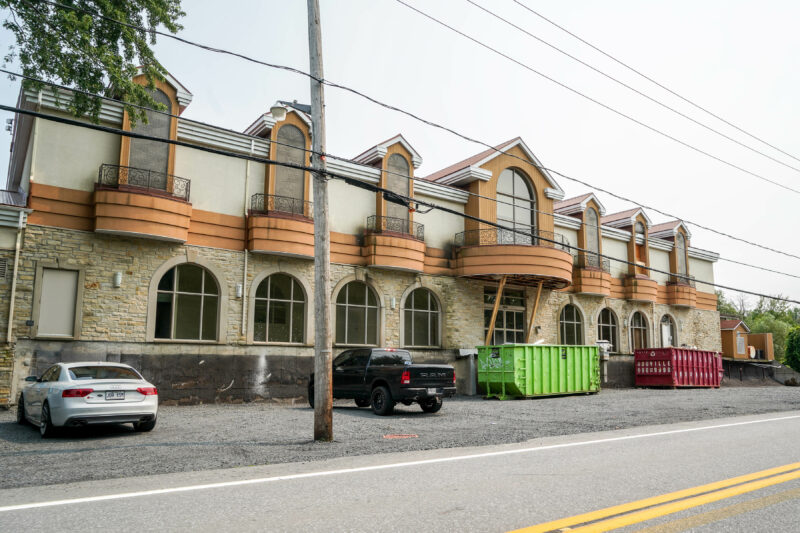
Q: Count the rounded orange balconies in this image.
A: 7